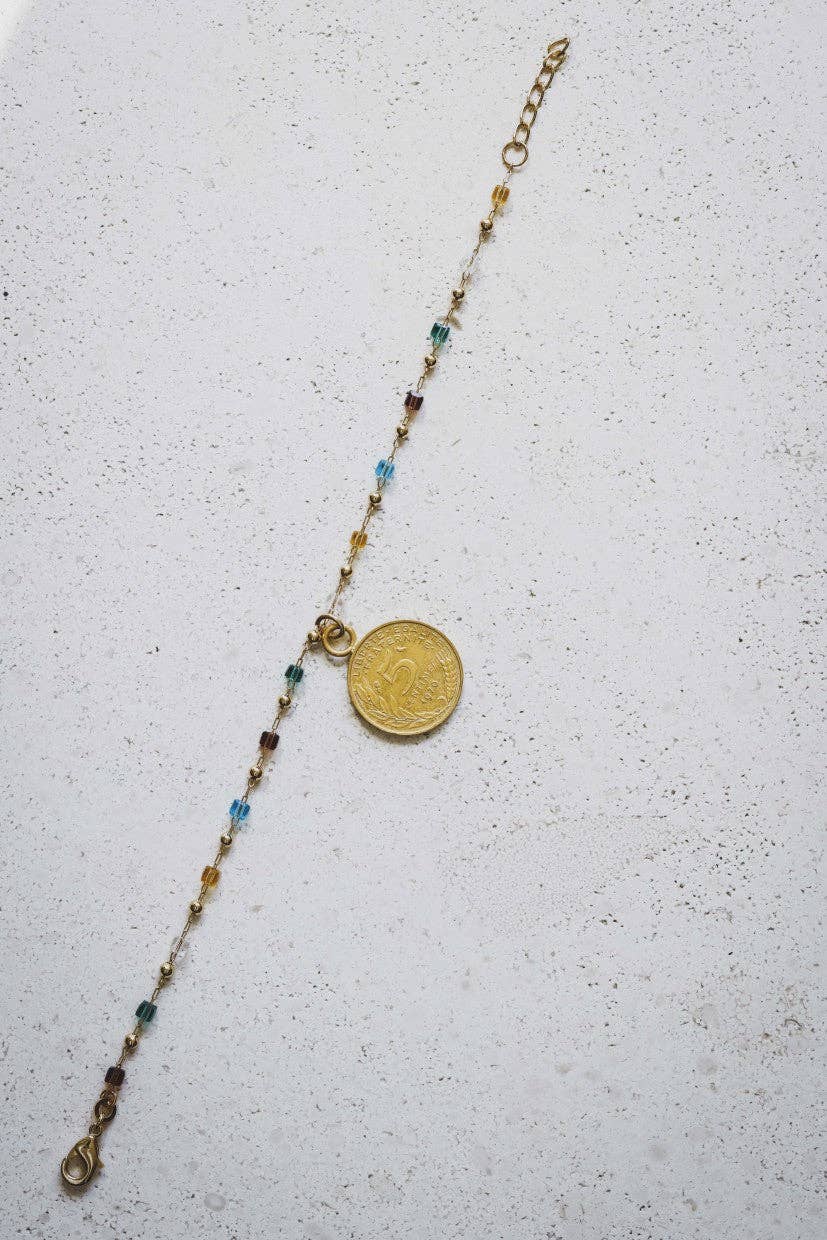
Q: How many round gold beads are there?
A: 13